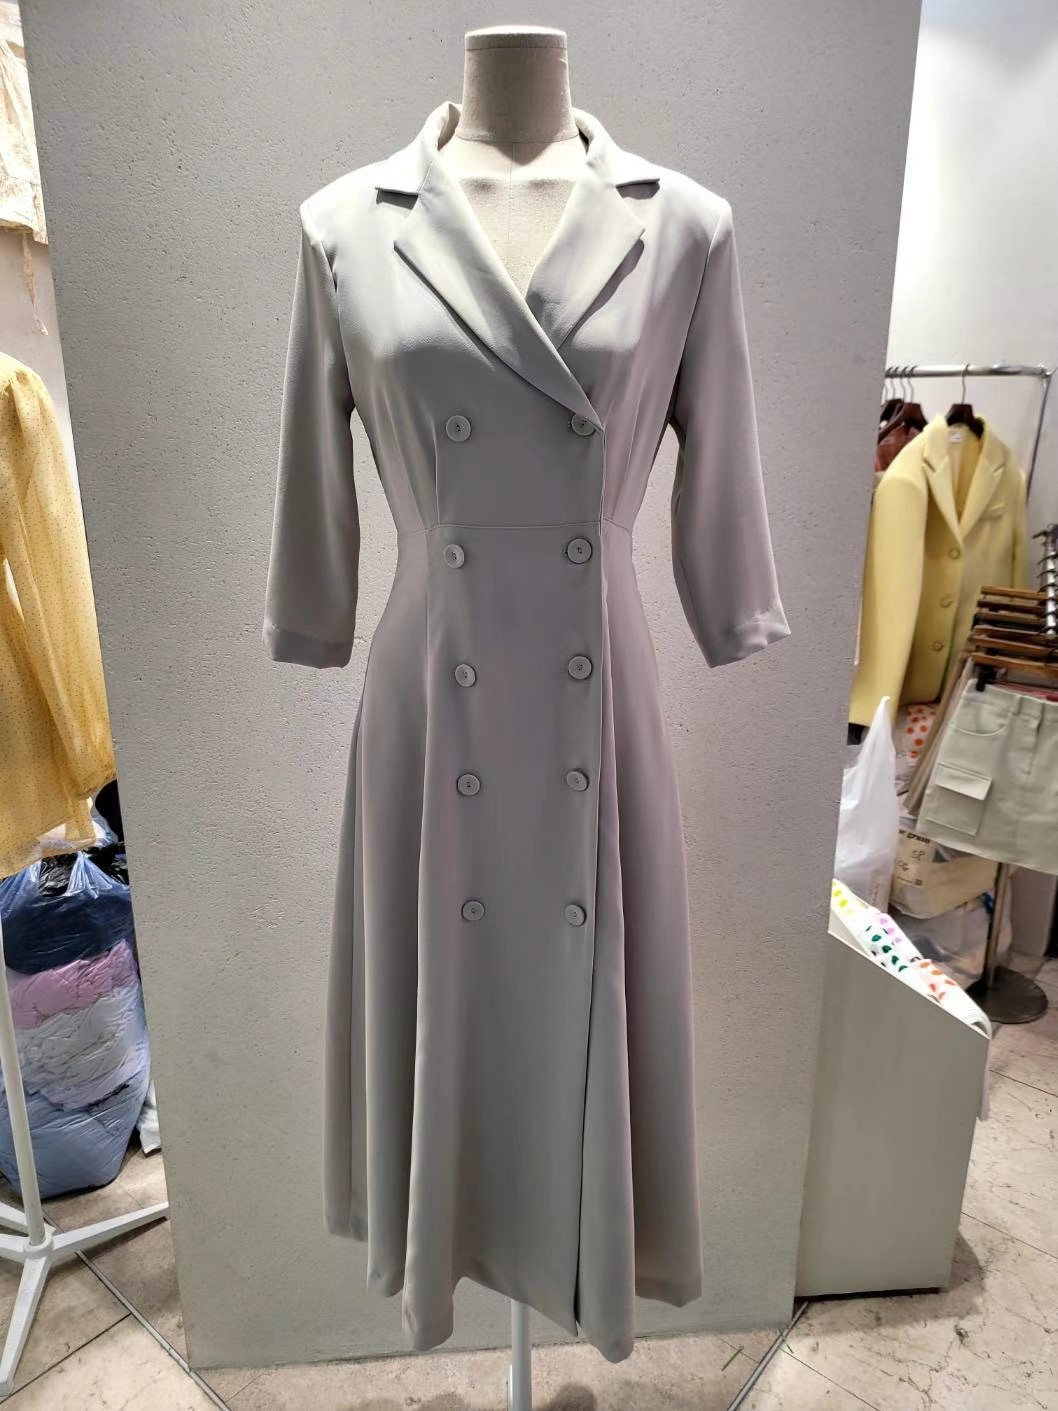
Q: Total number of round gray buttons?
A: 10